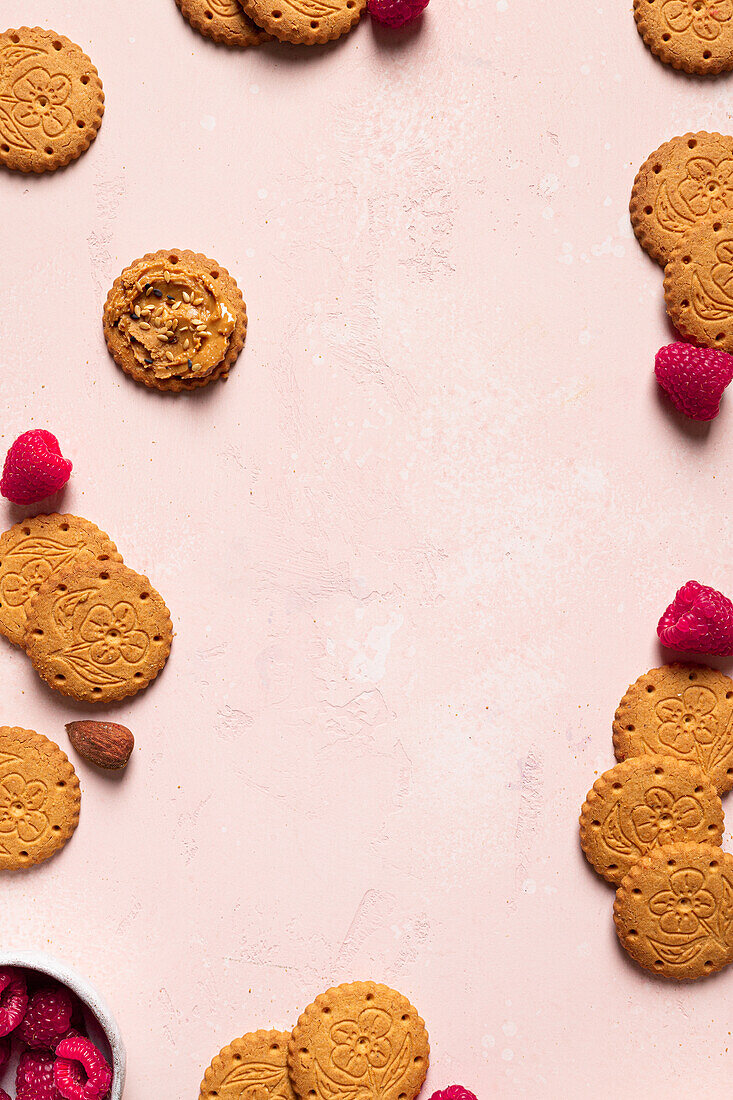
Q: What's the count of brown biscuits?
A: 15